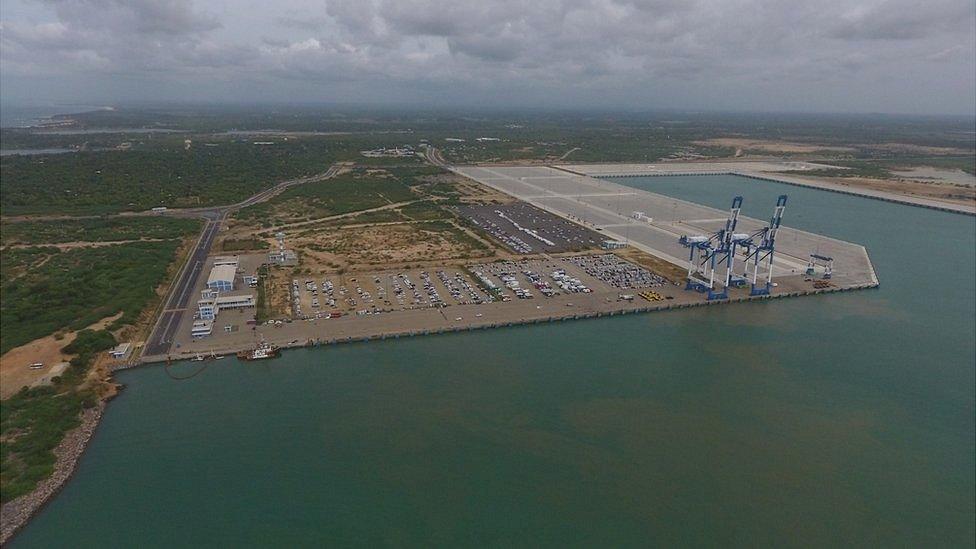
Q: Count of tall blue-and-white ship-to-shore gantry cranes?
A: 2